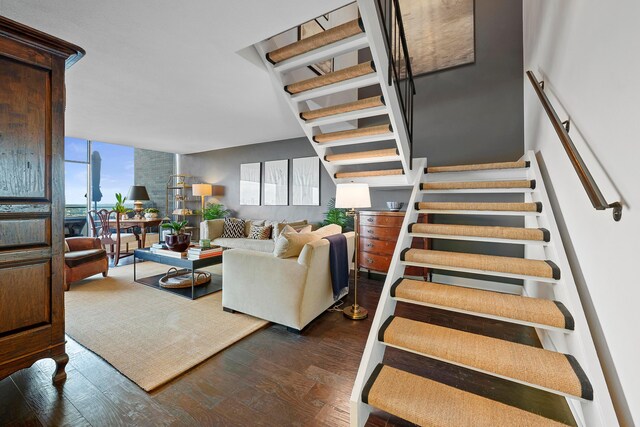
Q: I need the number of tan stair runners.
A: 14